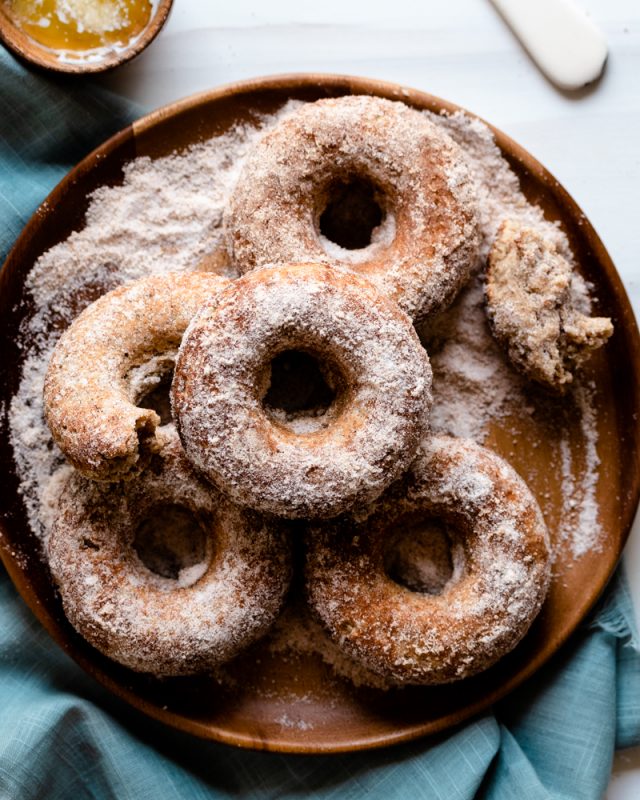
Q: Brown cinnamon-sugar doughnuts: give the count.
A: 5